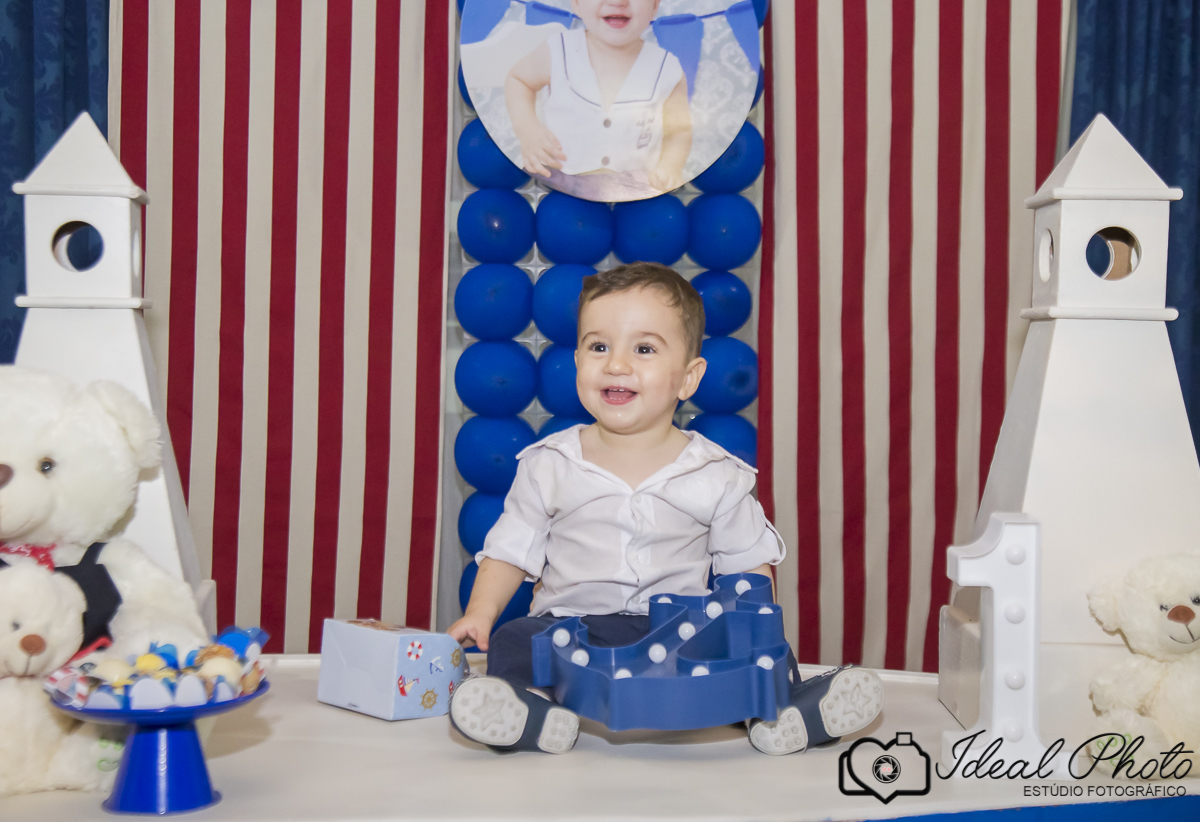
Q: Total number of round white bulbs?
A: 15